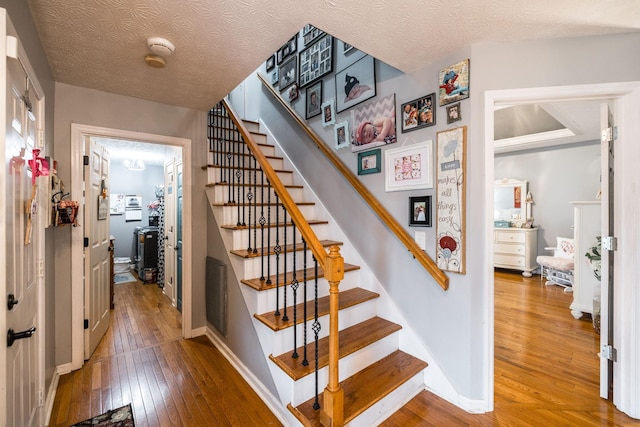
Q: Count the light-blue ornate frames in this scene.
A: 2